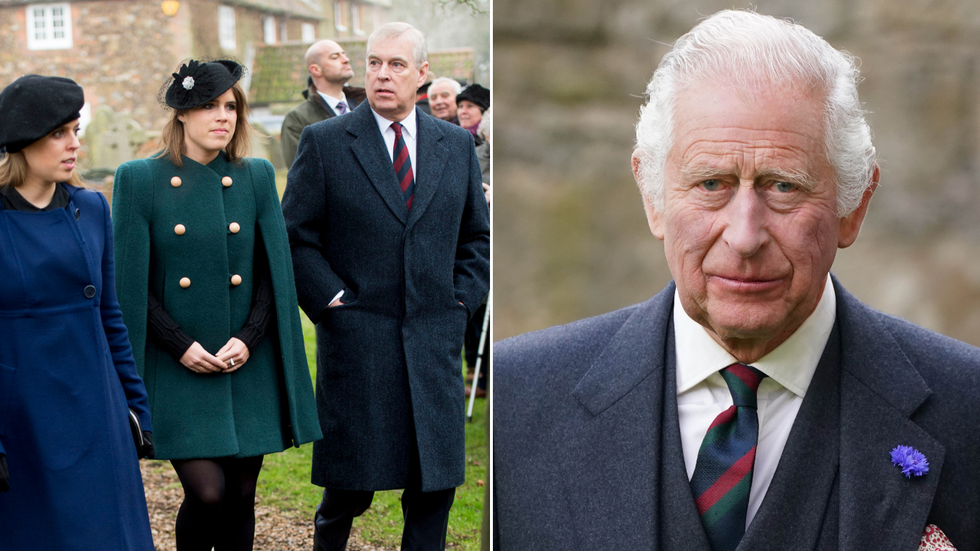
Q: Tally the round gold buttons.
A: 6